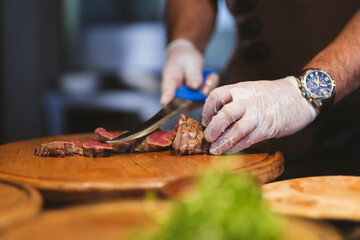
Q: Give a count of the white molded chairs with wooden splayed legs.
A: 0